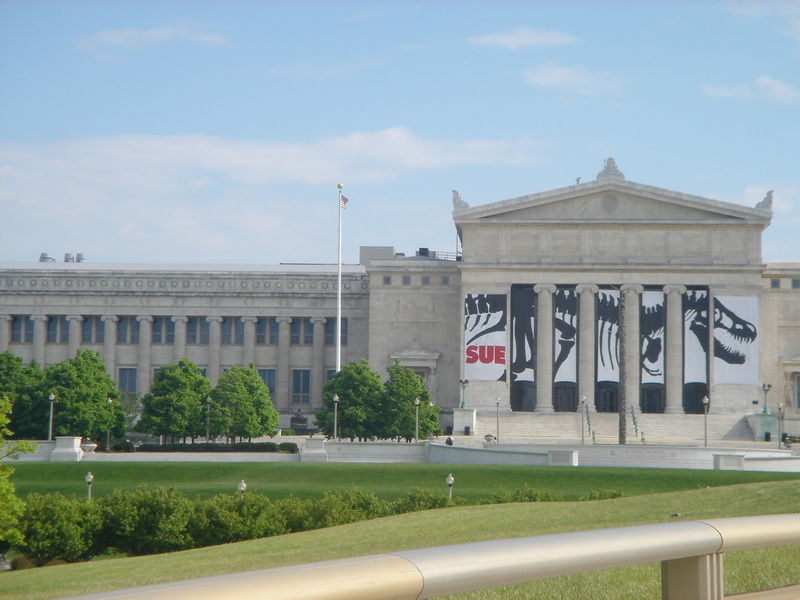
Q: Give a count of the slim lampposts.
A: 12